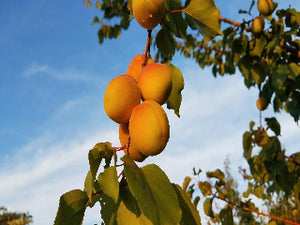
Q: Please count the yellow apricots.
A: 9